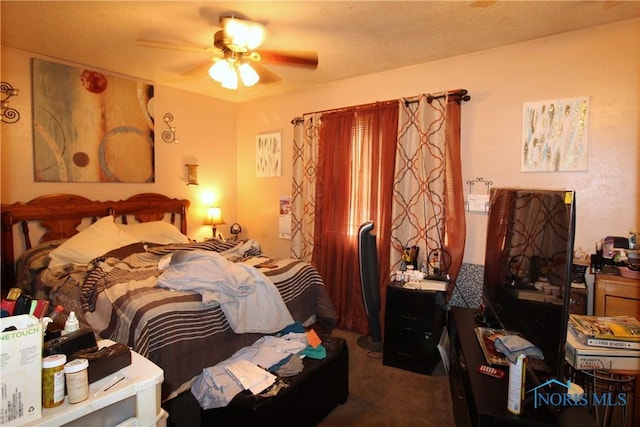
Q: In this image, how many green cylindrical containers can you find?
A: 1